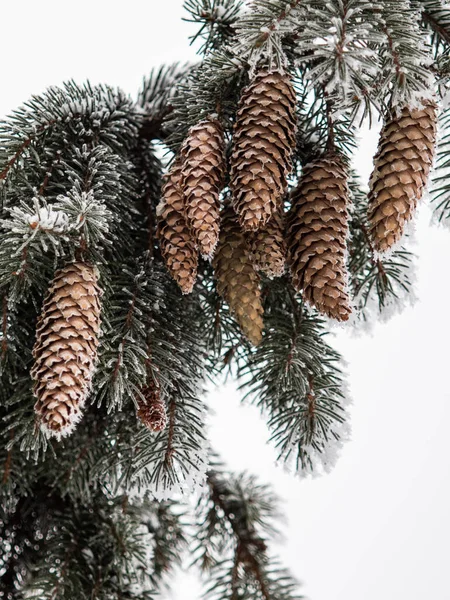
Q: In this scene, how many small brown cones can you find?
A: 9